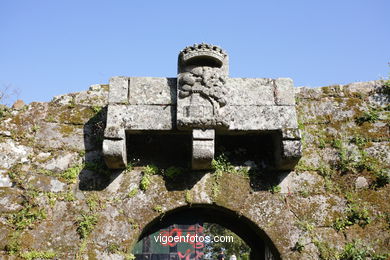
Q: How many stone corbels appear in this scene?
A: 3